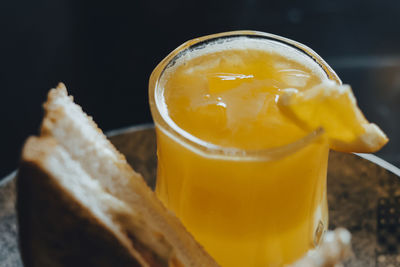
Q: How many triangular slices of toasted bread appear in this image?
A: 2